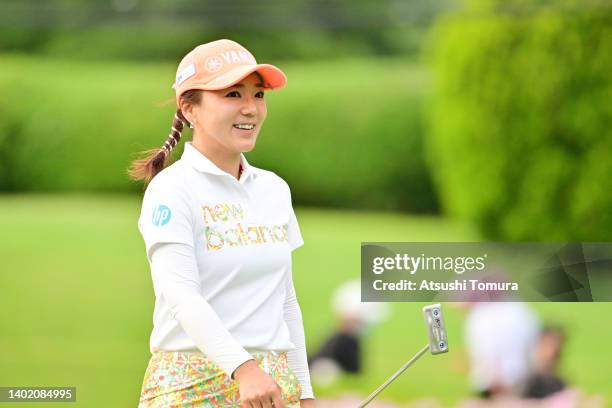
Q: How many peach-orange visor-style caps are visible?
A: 1